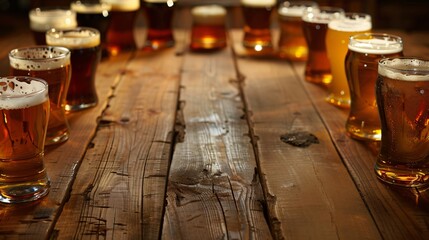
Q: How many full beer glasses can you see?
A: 14